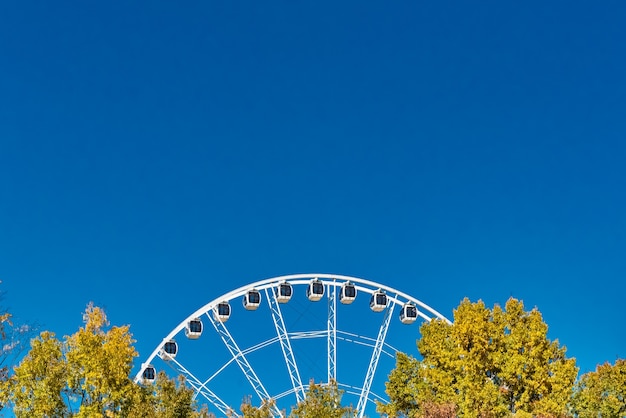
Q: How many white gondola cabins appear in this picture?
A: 10